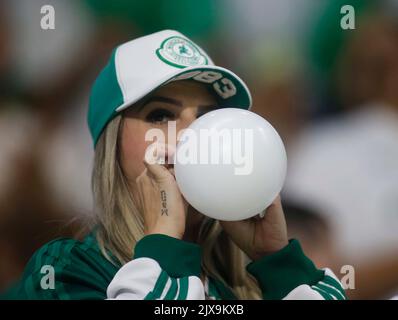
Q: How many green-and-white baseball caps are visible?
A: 1